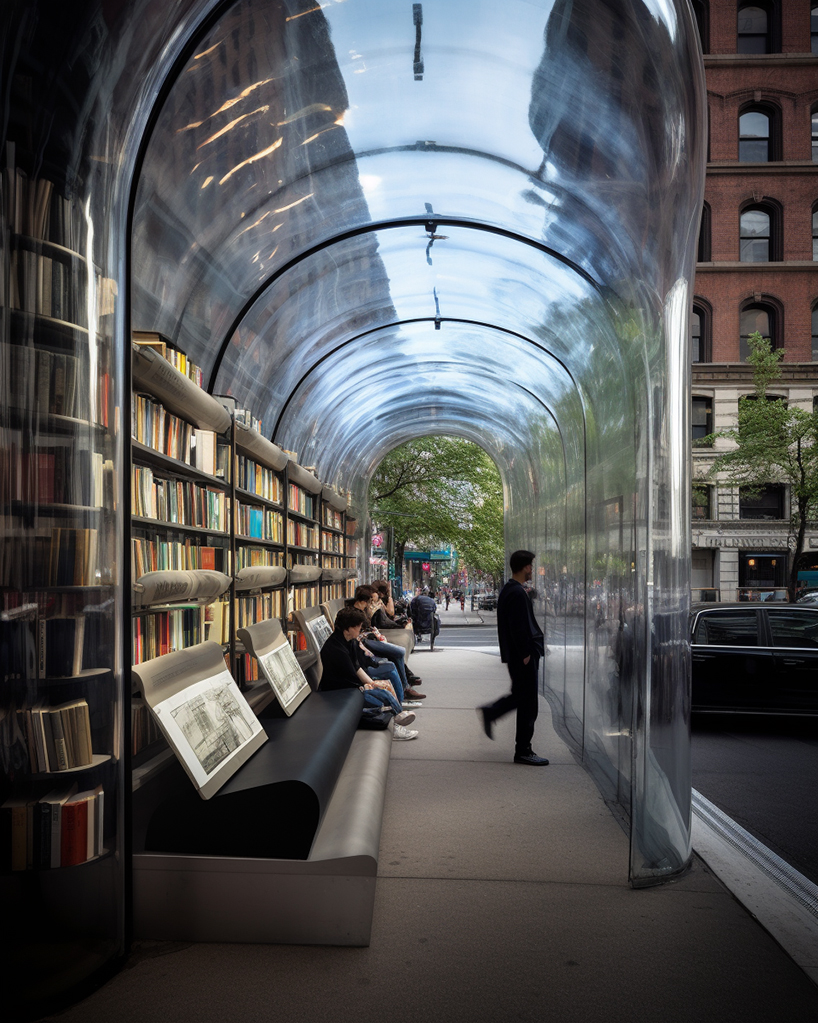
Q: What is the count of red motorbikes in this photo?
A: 0